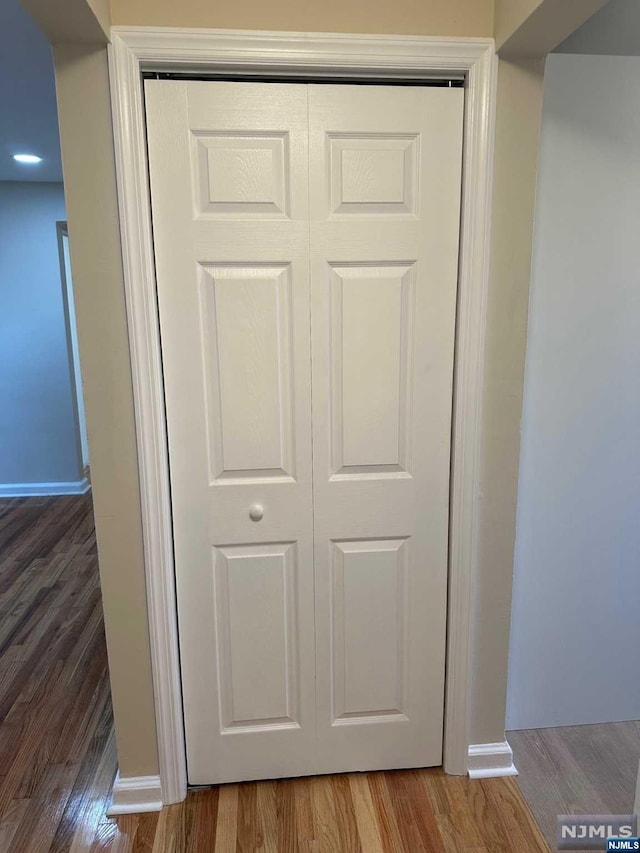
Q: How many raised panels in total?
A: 6